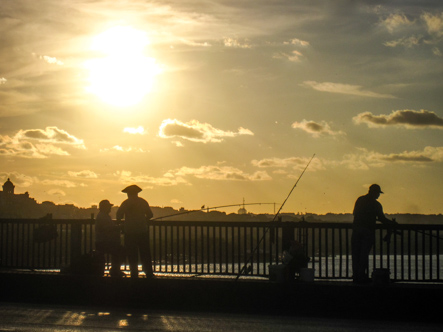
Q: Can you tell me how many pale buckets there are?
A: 2